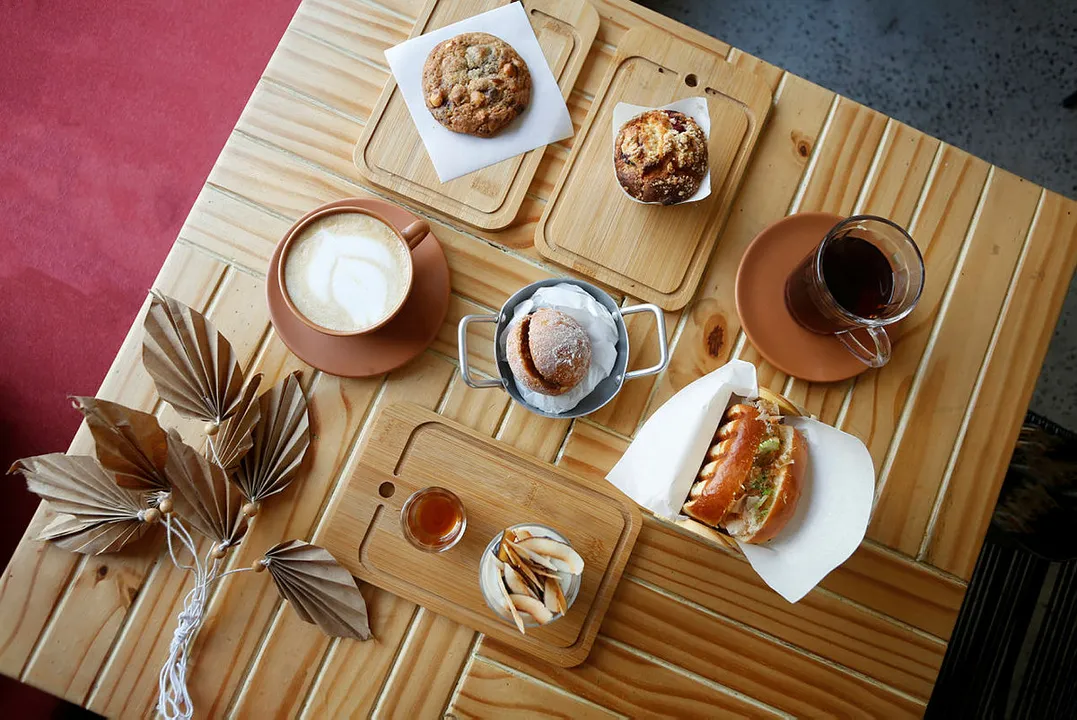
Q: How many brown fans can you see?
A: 7